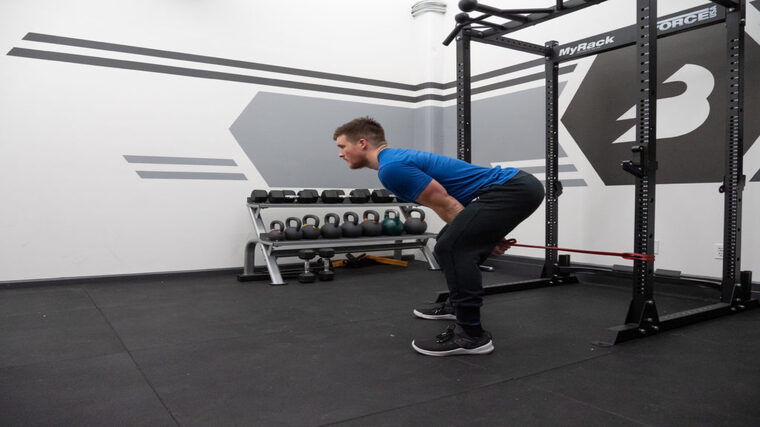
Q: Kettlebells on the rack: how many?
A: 8